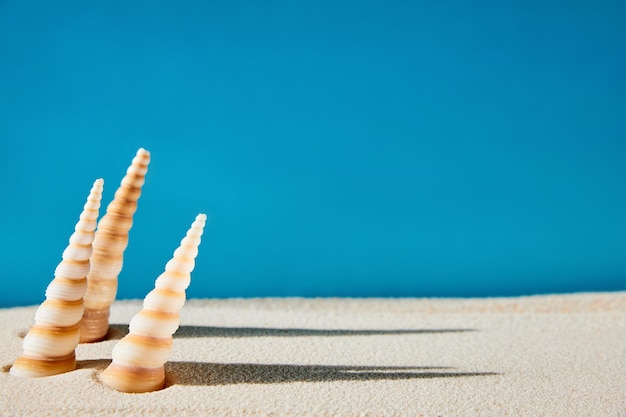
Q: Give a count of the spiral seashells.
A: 3